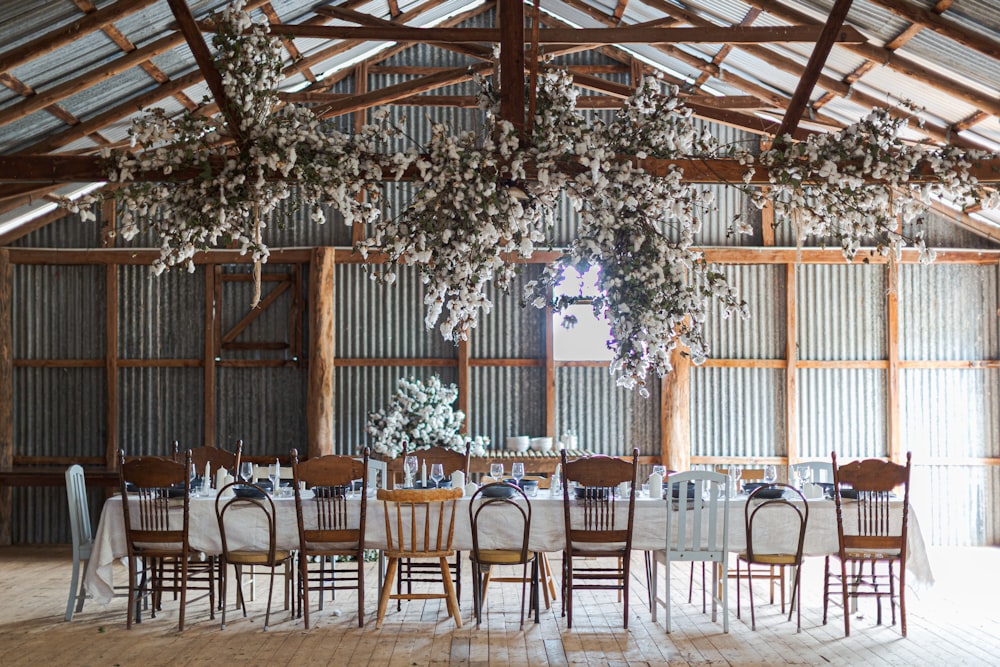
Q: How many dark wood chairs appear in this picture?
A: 6